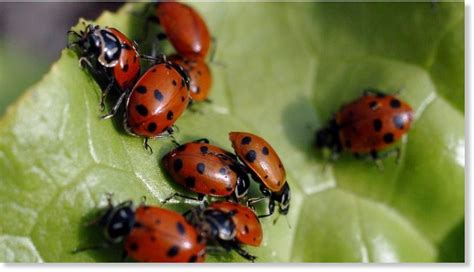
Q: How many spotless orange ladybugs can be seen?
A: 1